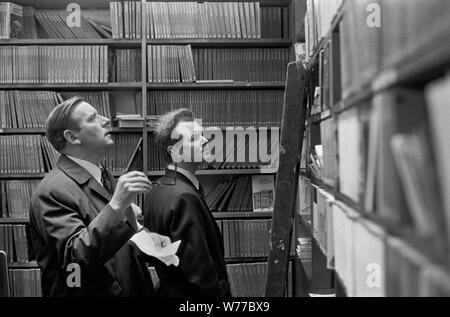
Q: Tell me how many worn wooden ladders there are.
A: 1